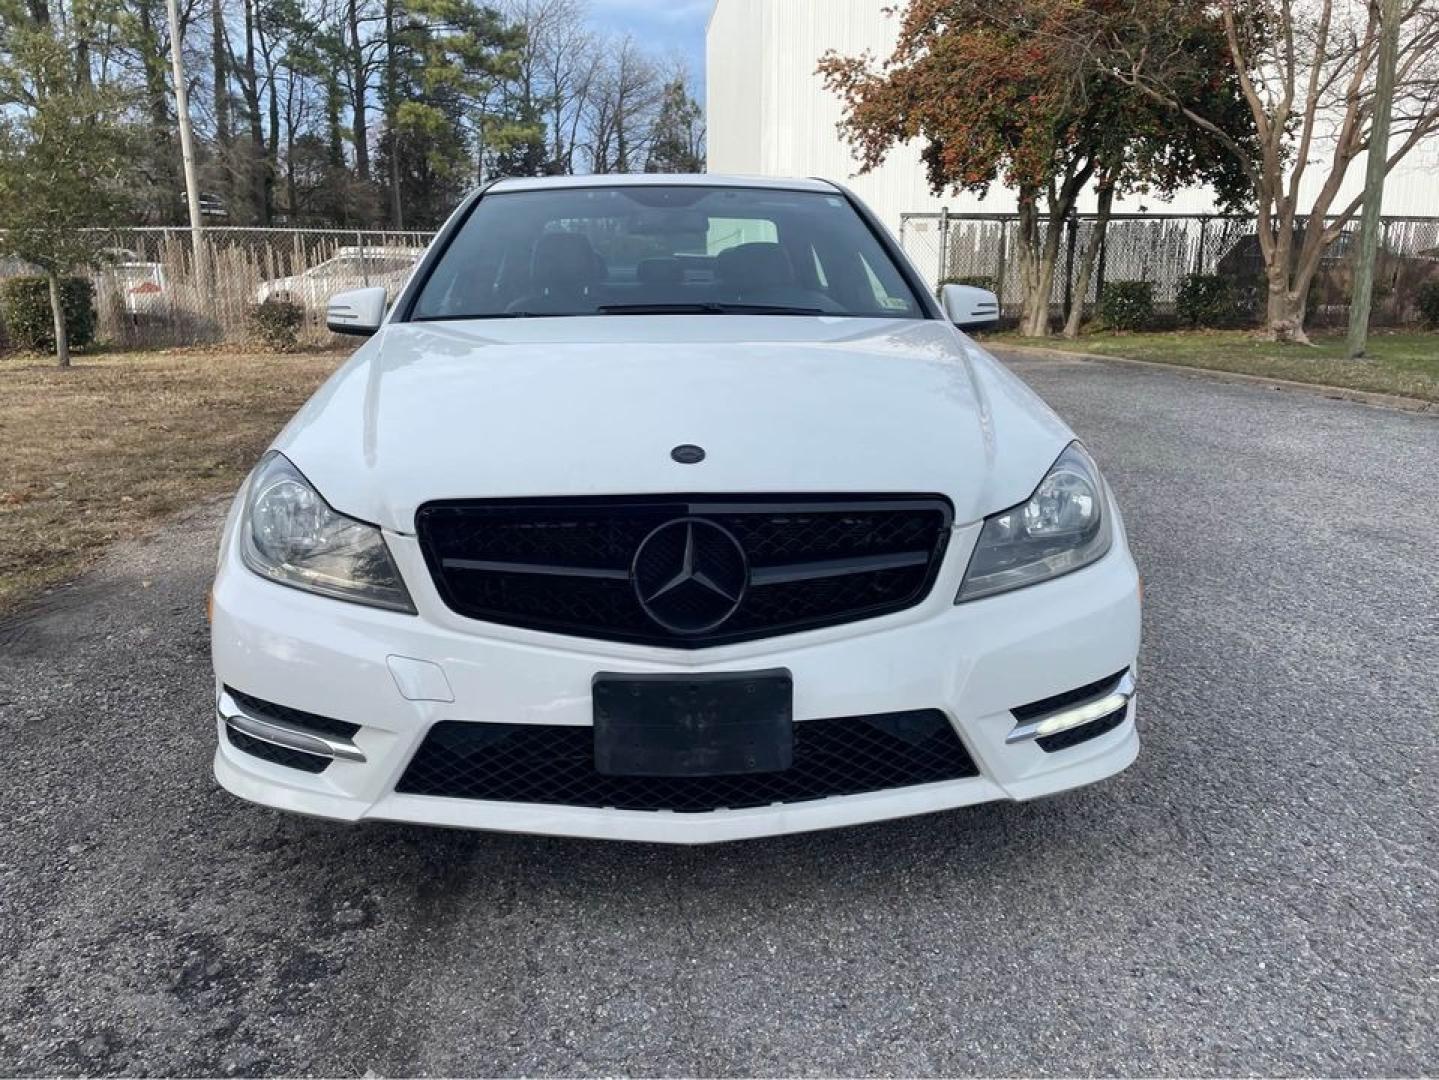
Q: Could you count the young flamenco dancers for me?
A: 0